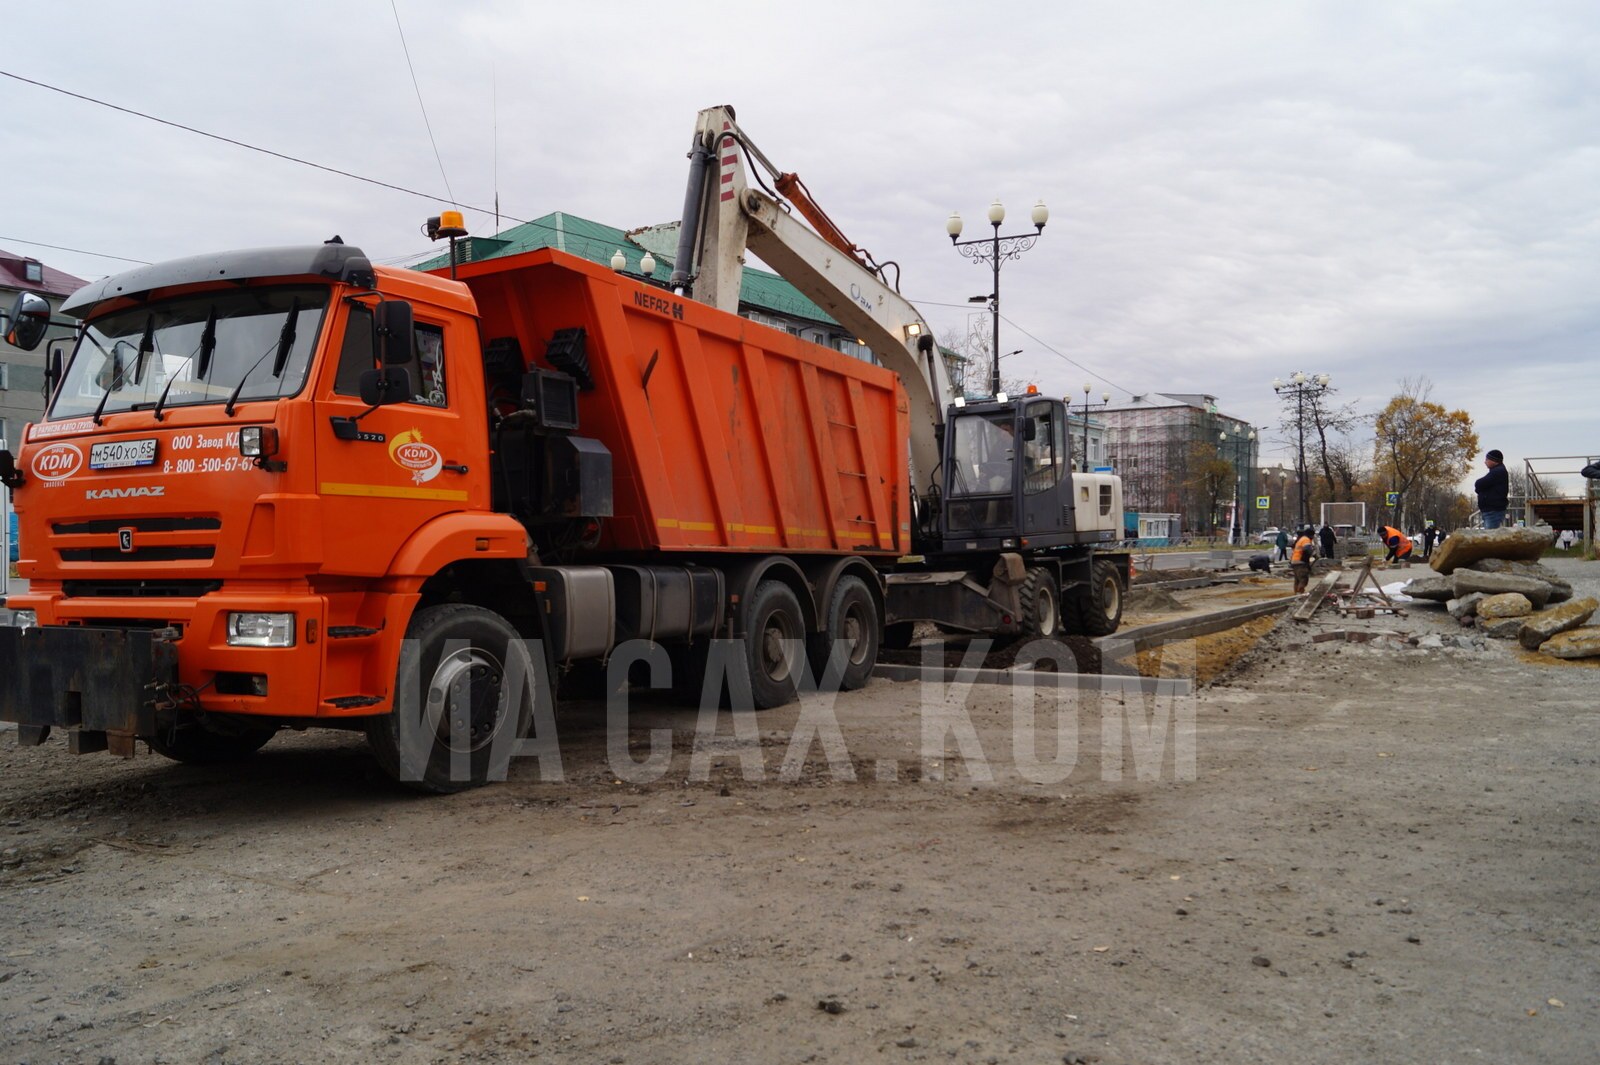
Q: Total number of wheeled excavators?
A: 1